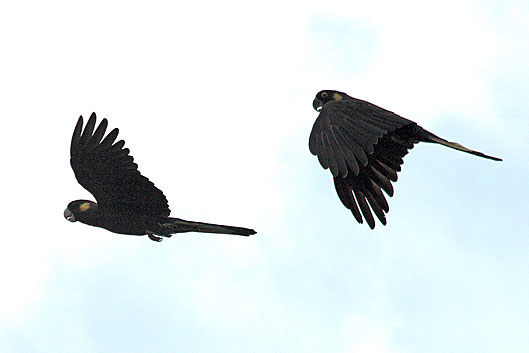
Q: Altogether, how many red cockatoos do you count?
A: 0